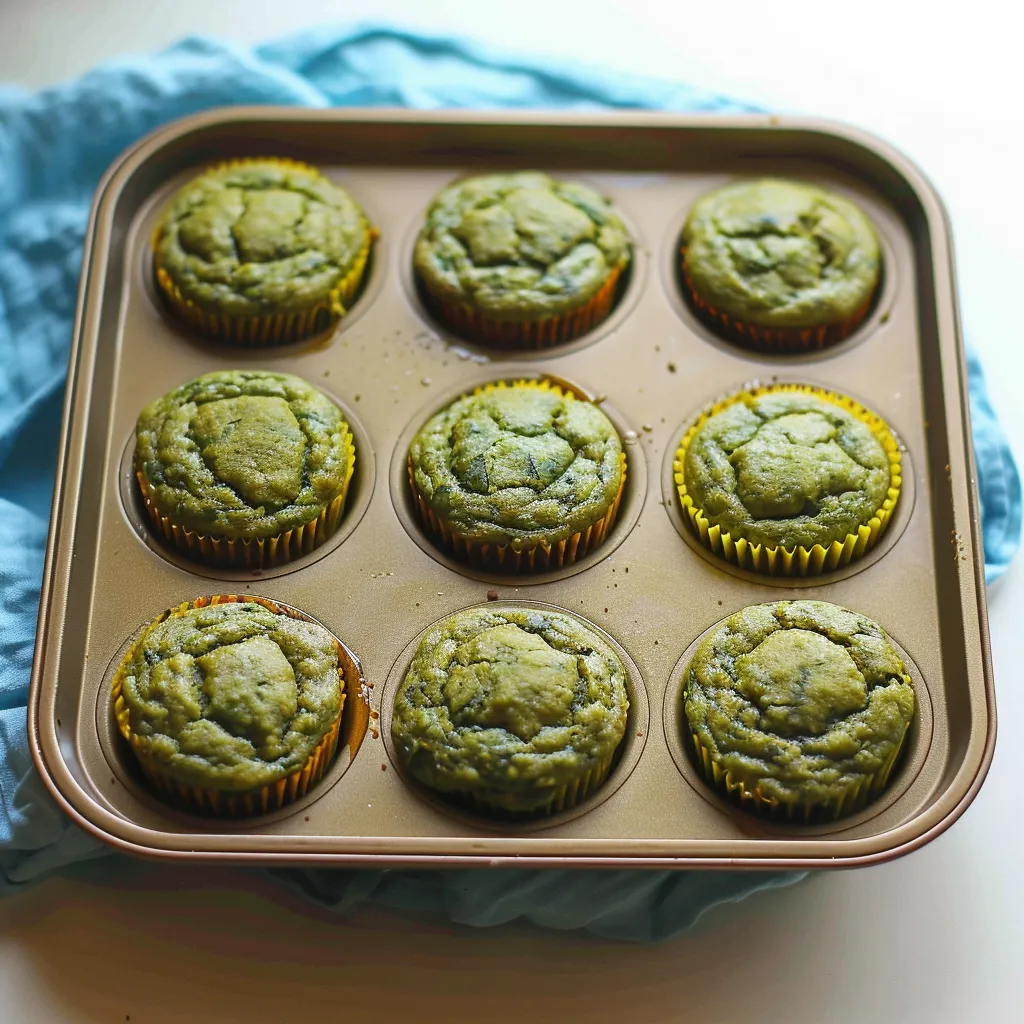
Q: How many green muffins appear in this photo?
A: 9